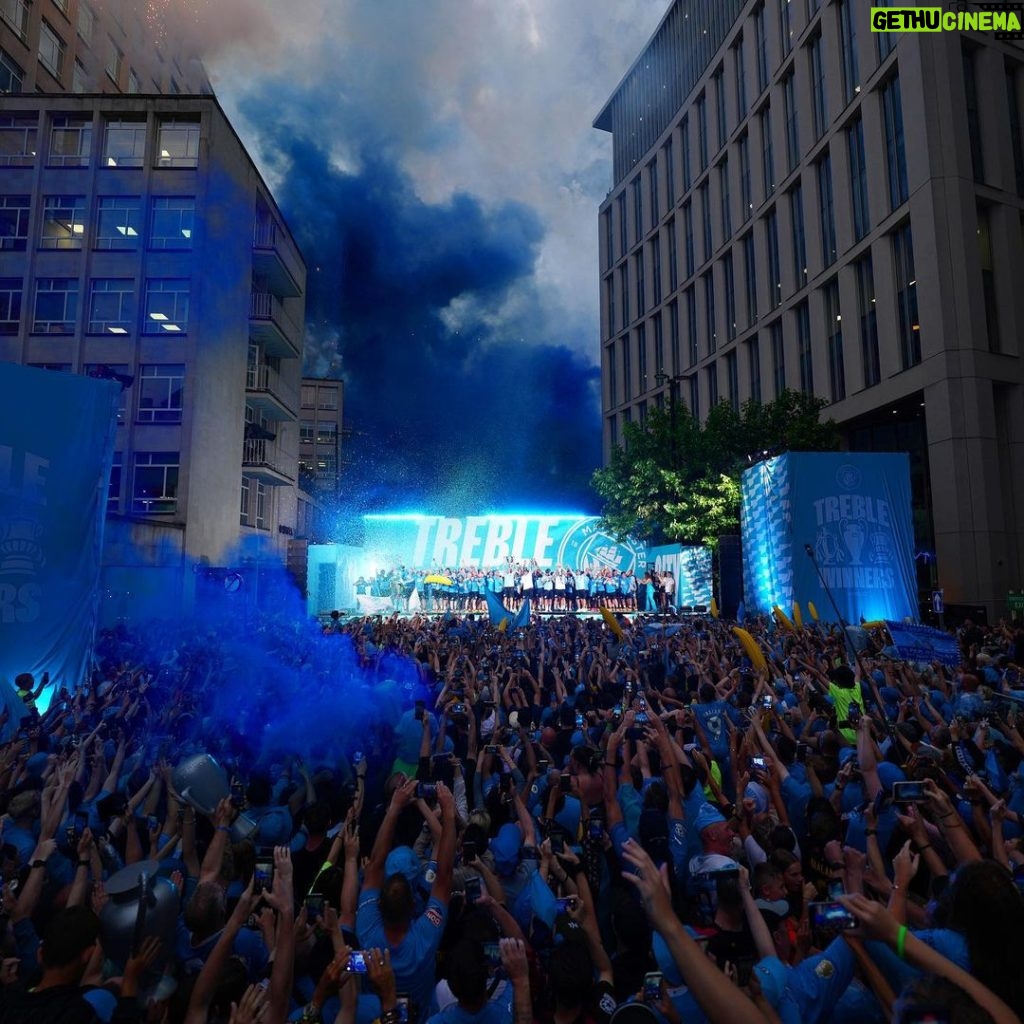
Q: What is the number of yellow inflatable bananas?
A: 9